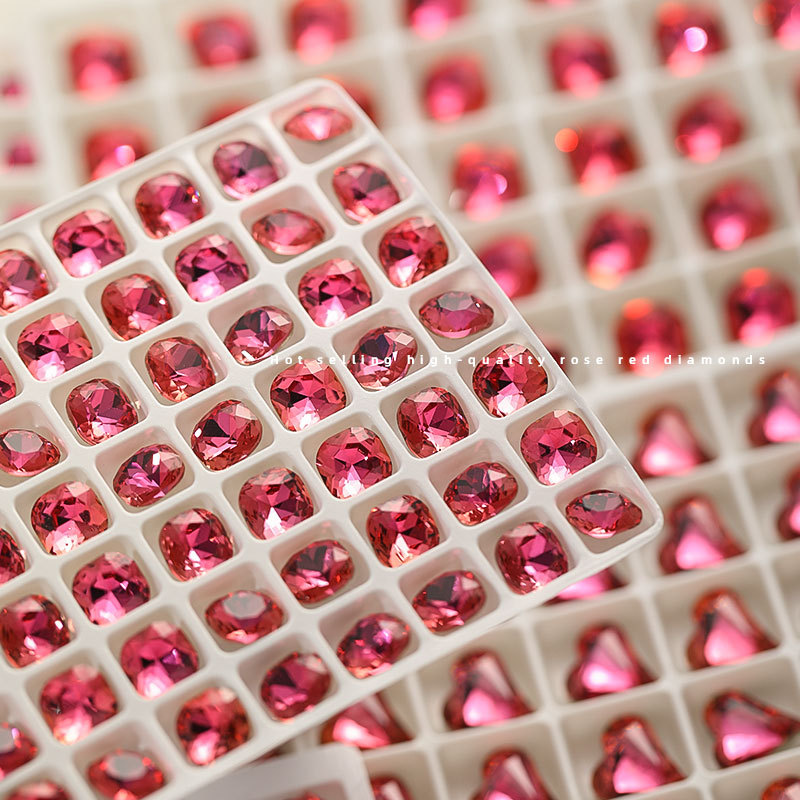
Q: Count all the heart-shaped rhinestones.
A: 14